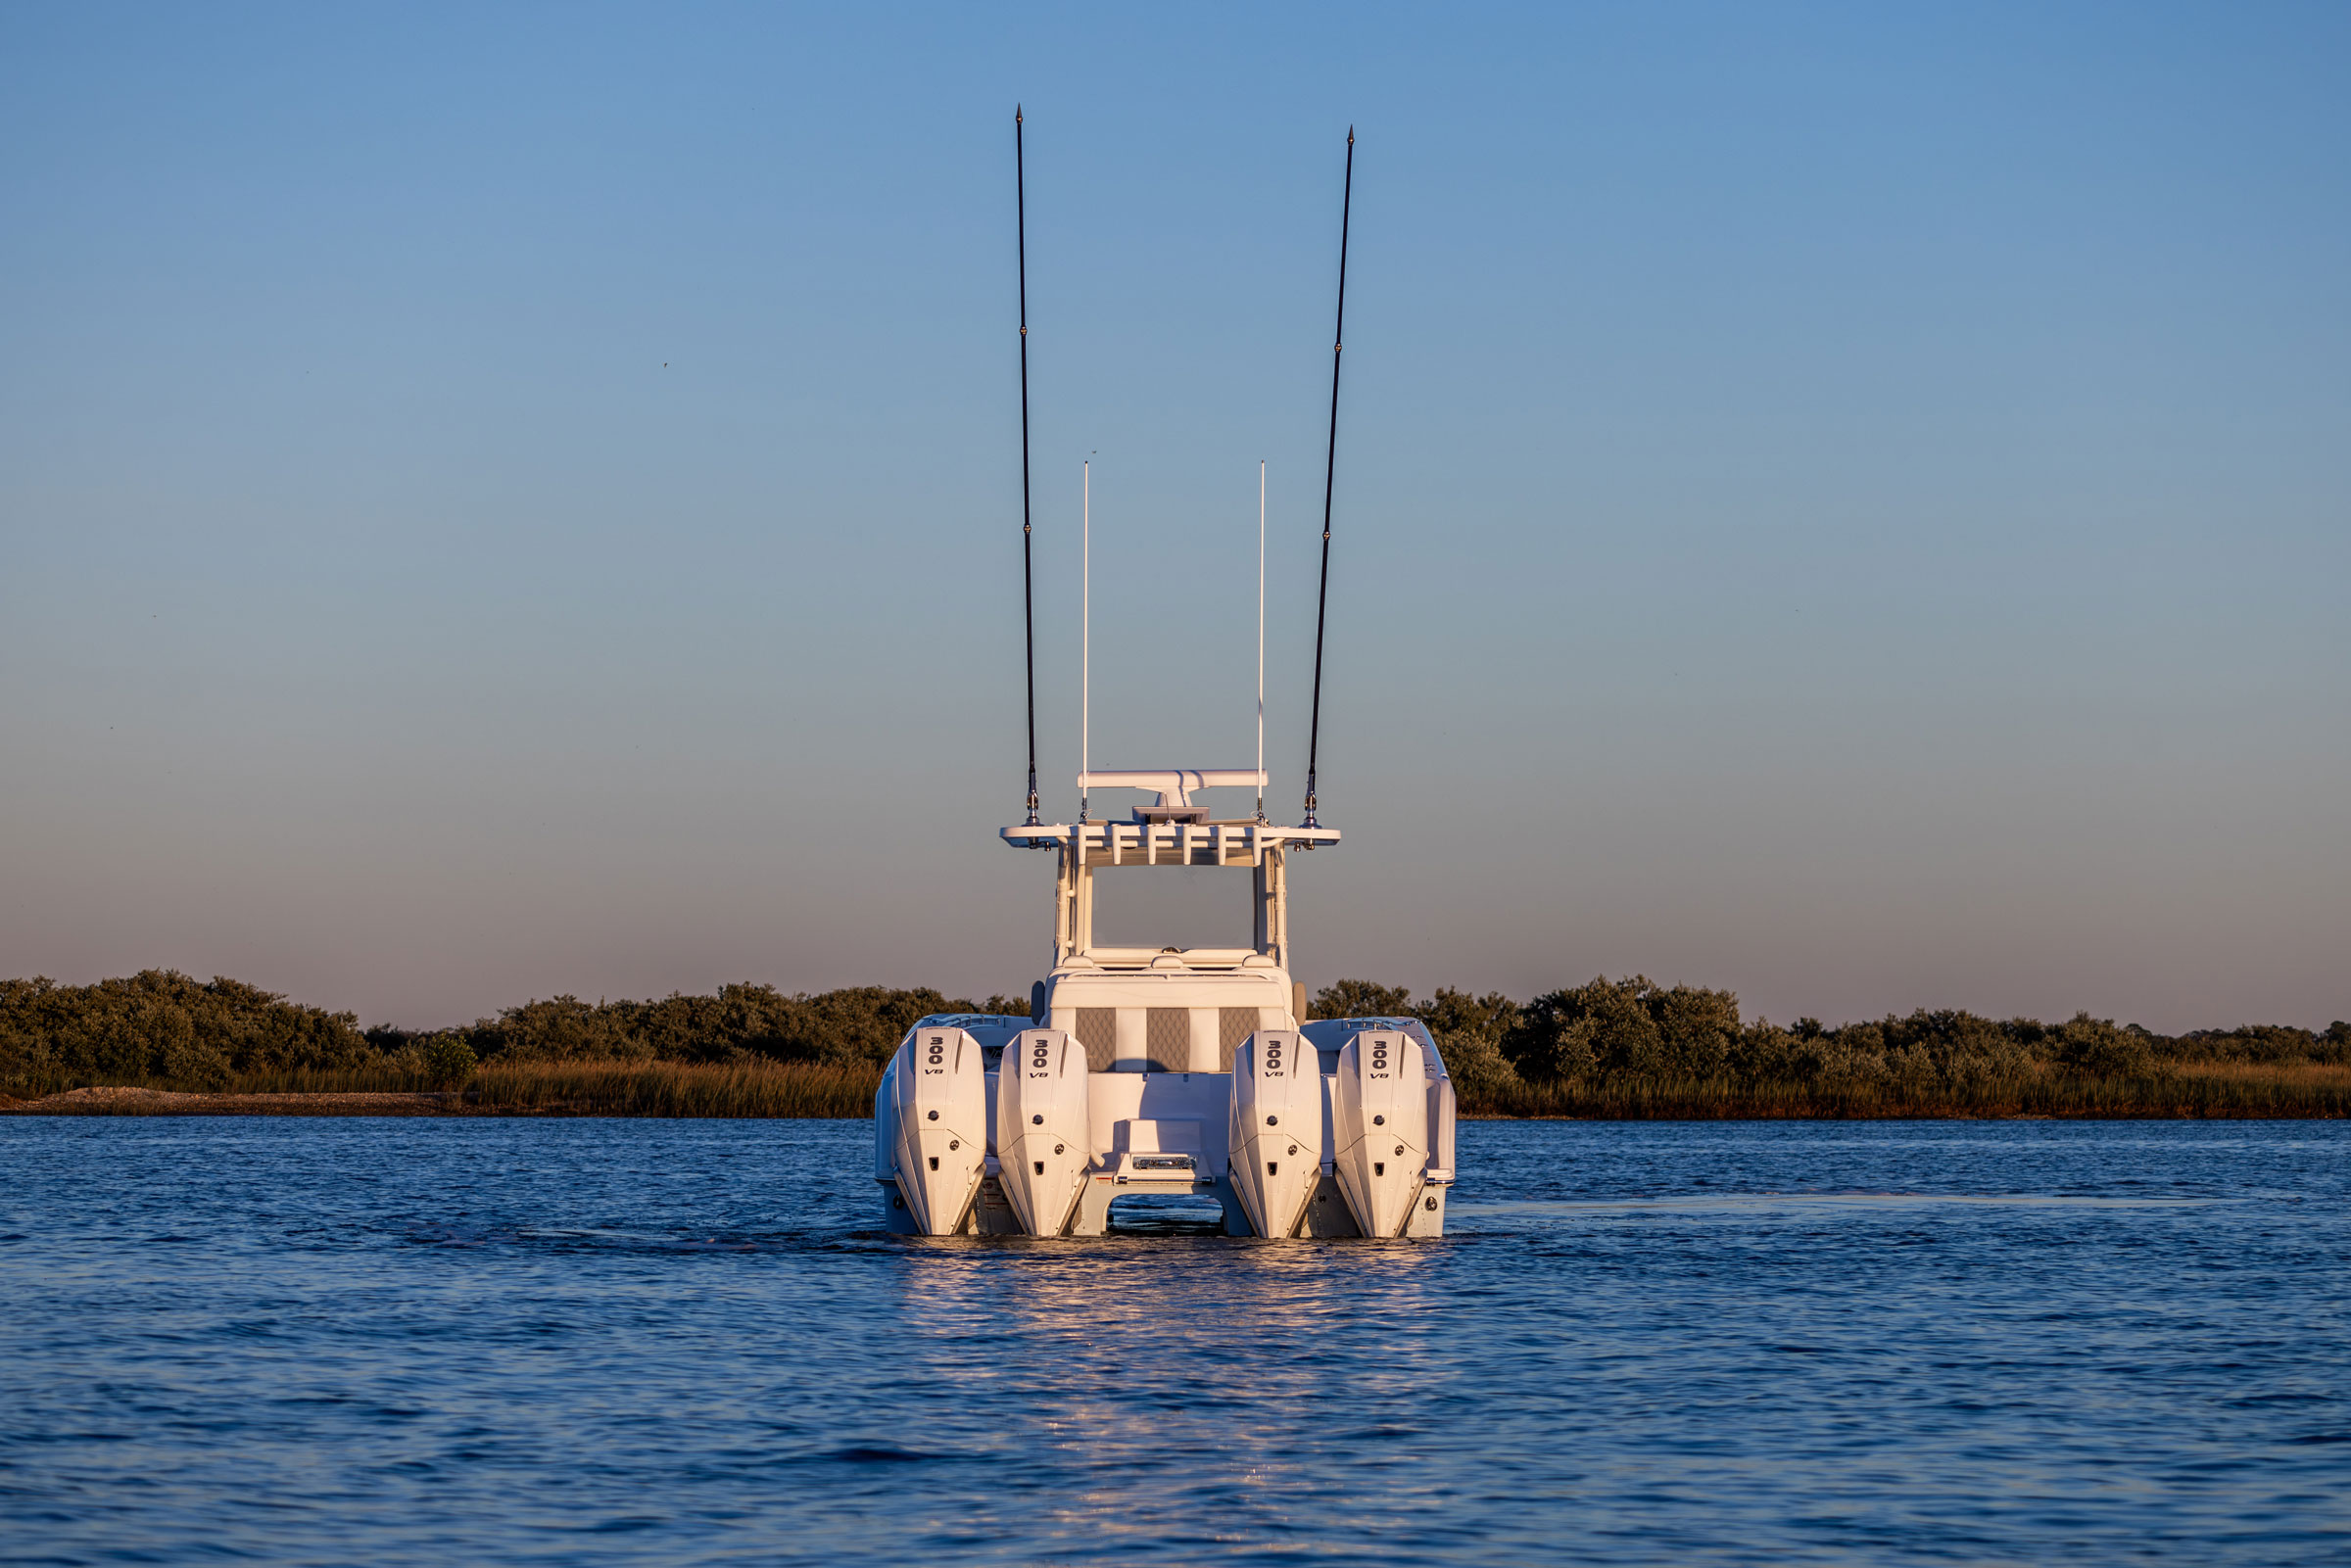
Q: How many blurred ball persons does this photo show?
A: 0